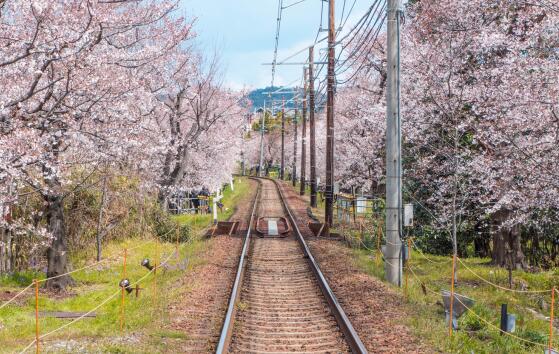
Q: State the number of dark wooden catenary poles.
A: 5